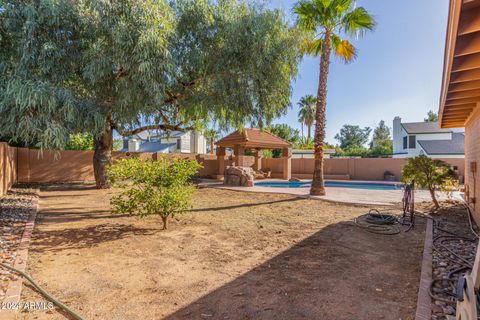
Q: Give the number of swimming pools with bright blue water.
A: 1